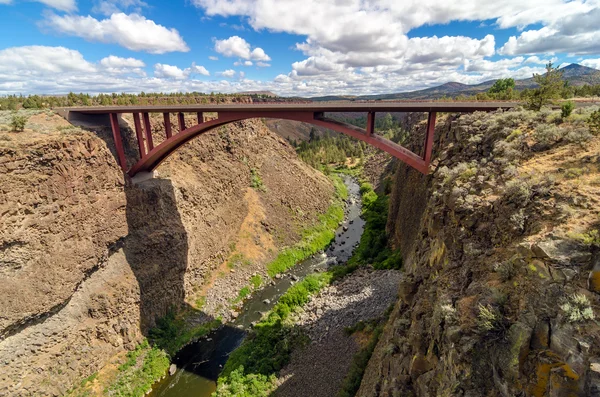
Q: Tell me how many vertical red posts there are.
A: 8